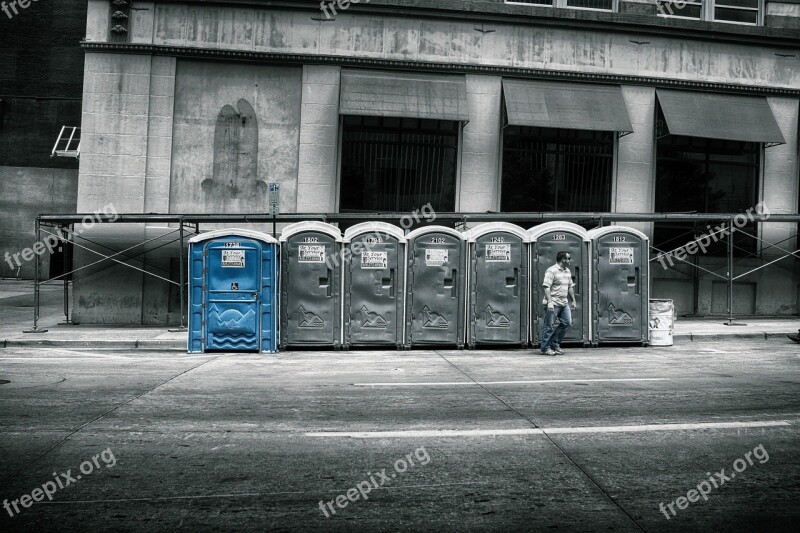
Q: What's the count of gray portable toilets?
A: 6